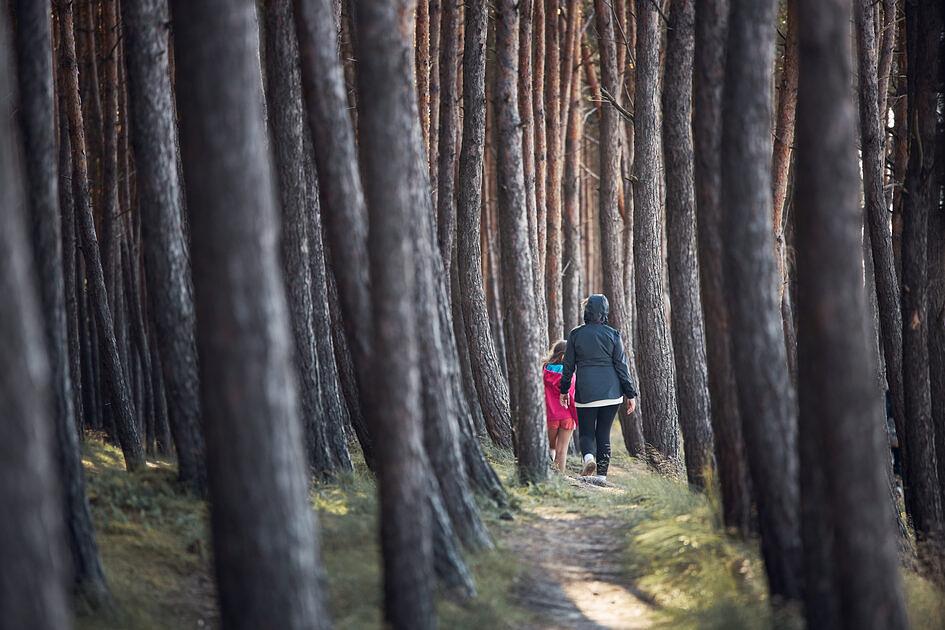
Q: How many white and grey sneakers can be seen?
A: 2